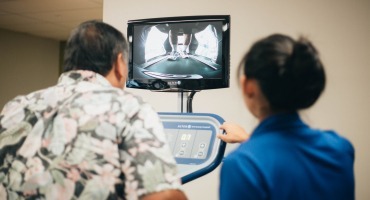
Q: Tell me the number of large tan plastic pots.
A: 0